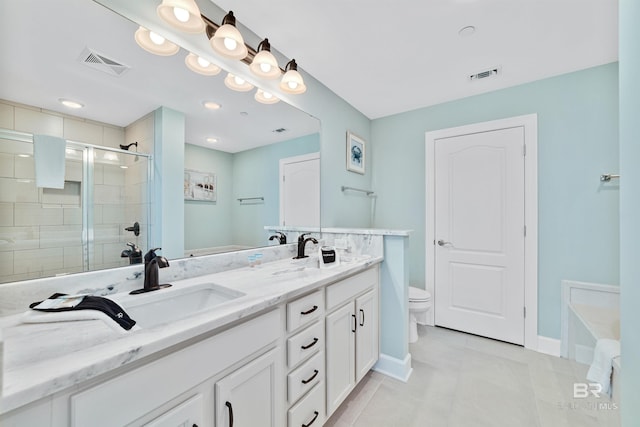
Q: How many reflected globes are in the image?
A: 4